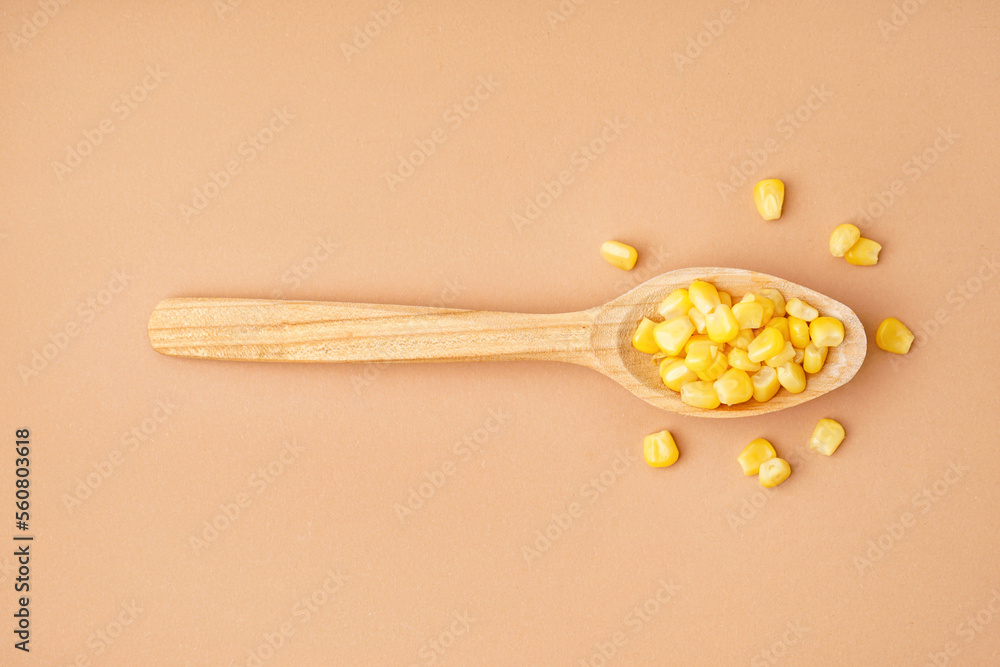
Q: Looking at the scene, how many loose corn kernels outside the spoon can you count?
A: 9